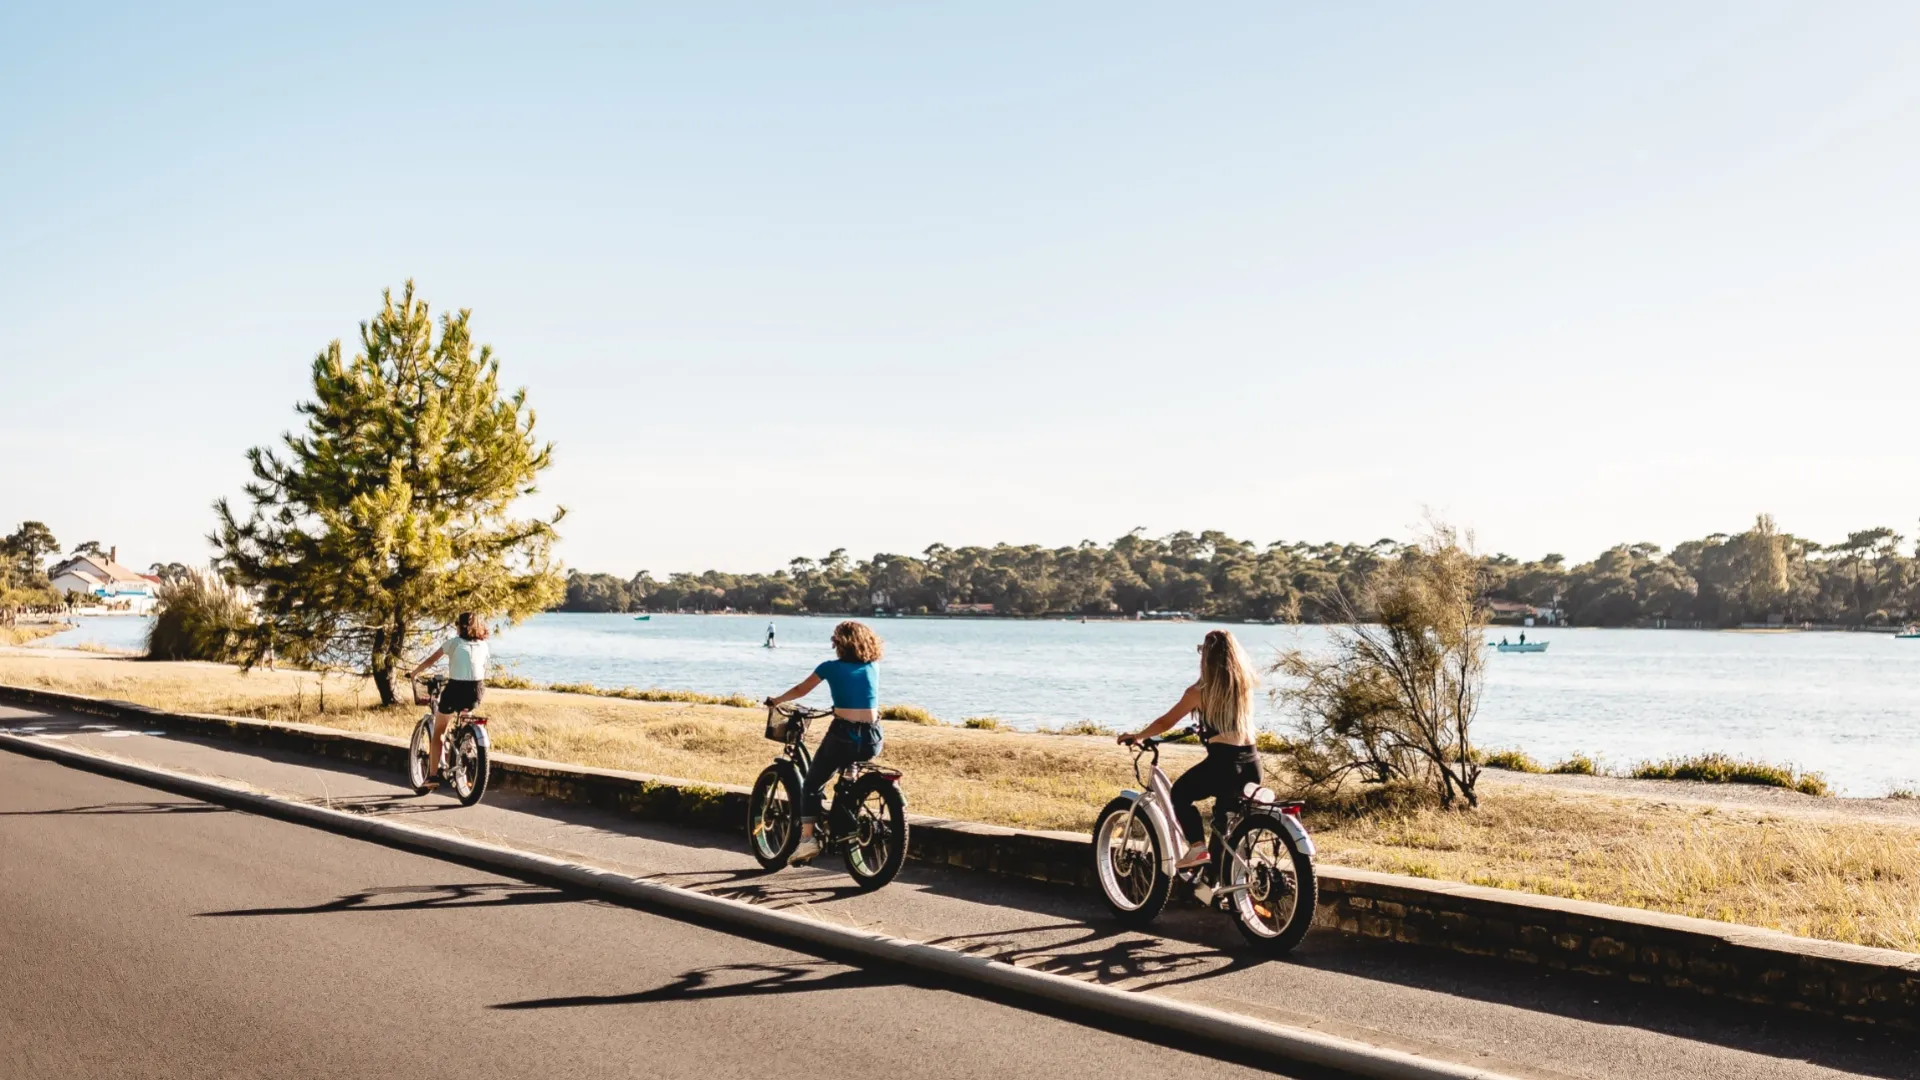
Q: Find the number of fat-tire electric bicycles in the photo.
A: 3